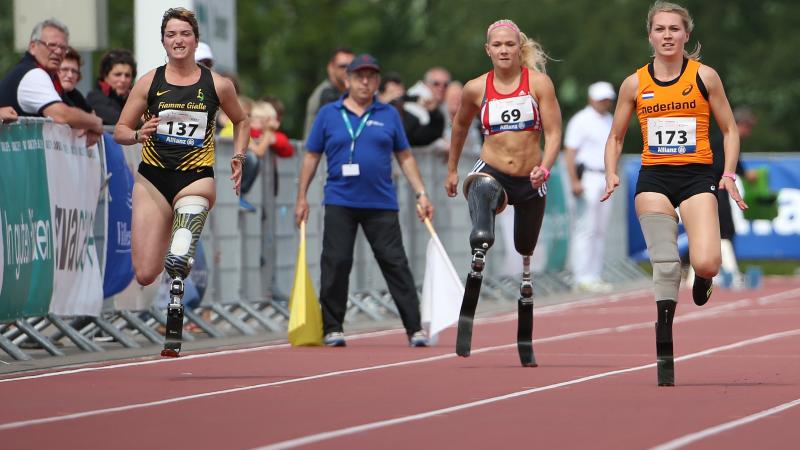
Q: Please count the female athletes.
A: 3